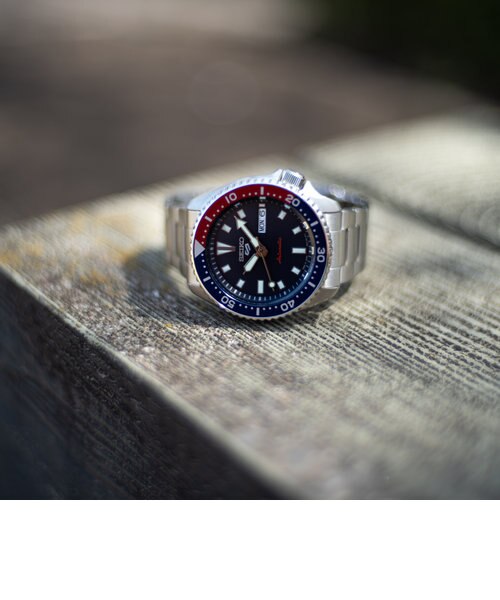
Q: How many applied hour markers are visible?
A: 11